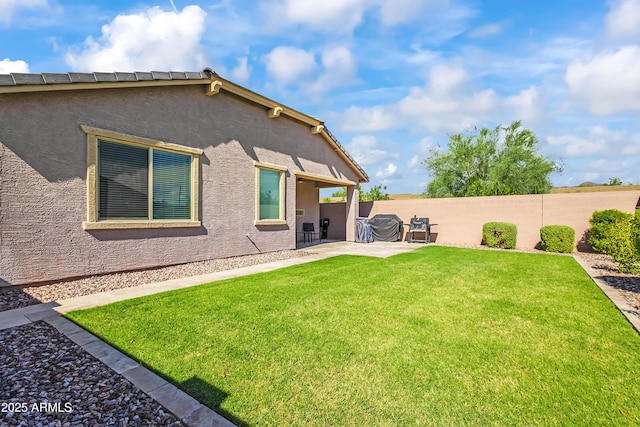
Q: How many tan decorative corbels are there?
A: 3